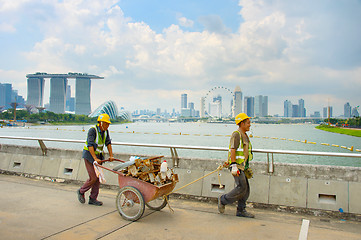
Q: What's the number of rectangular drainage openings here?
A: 4